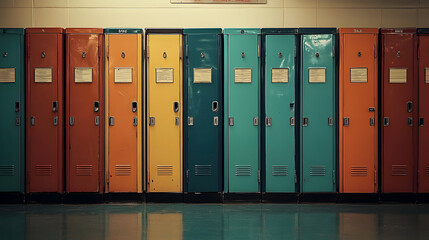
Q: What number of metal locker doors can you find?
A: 12